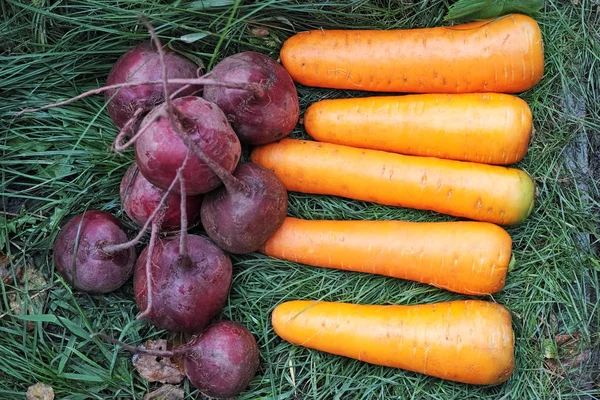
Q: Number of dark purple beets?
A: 8